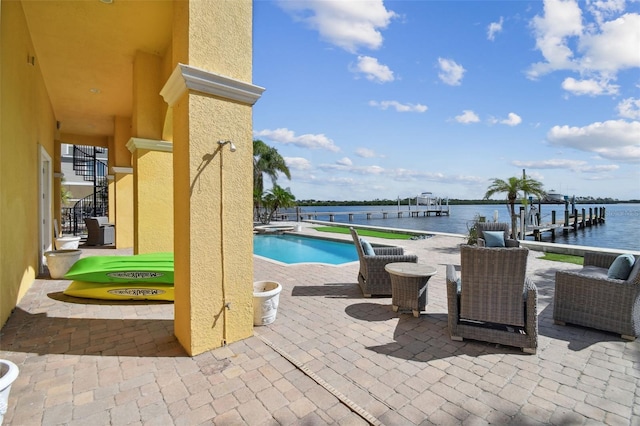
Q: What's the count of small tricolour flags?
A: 0